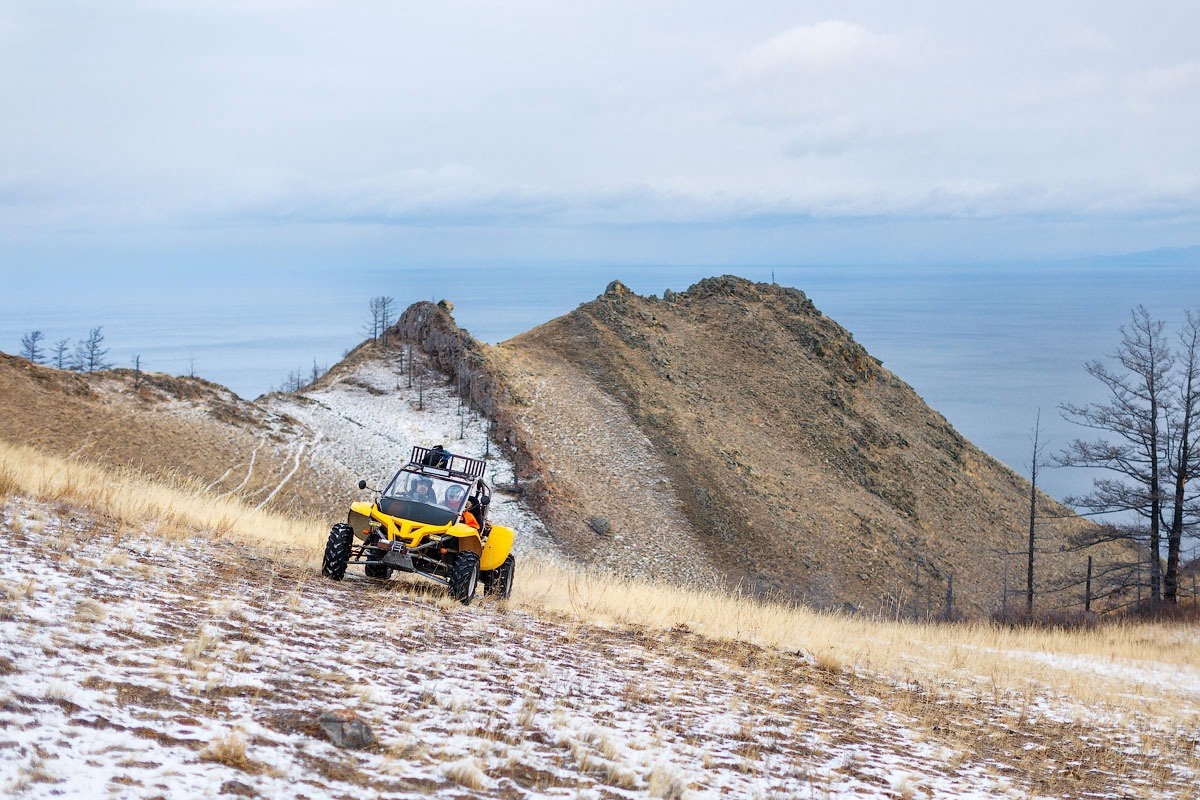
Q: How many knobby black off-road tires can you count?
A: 4